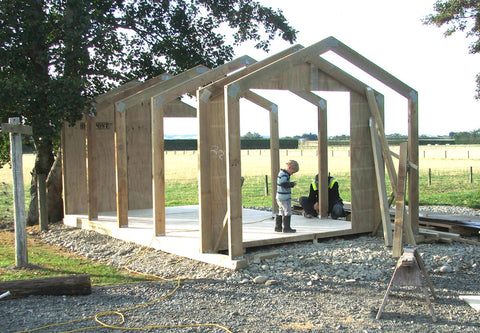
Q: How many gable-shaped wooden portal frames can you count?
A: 6